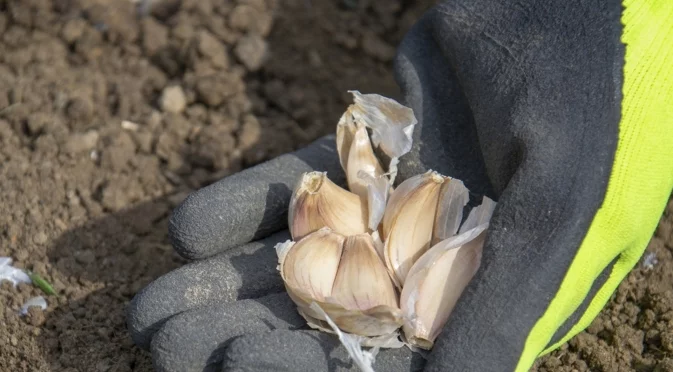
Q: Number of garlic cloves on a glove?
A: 6